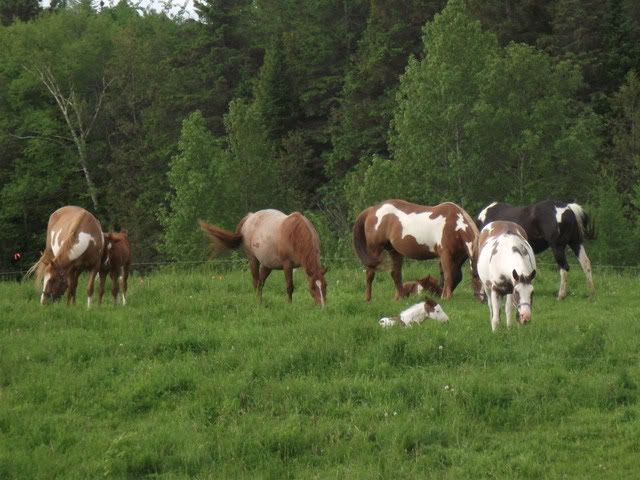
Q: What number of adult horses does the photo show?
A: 5